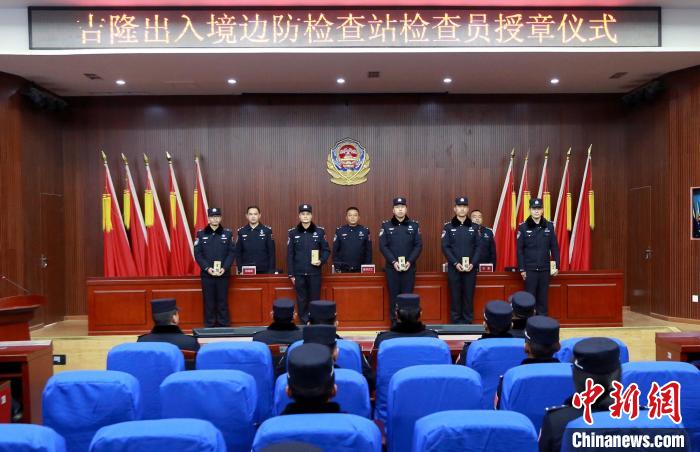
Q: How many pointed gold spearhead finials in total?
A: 10